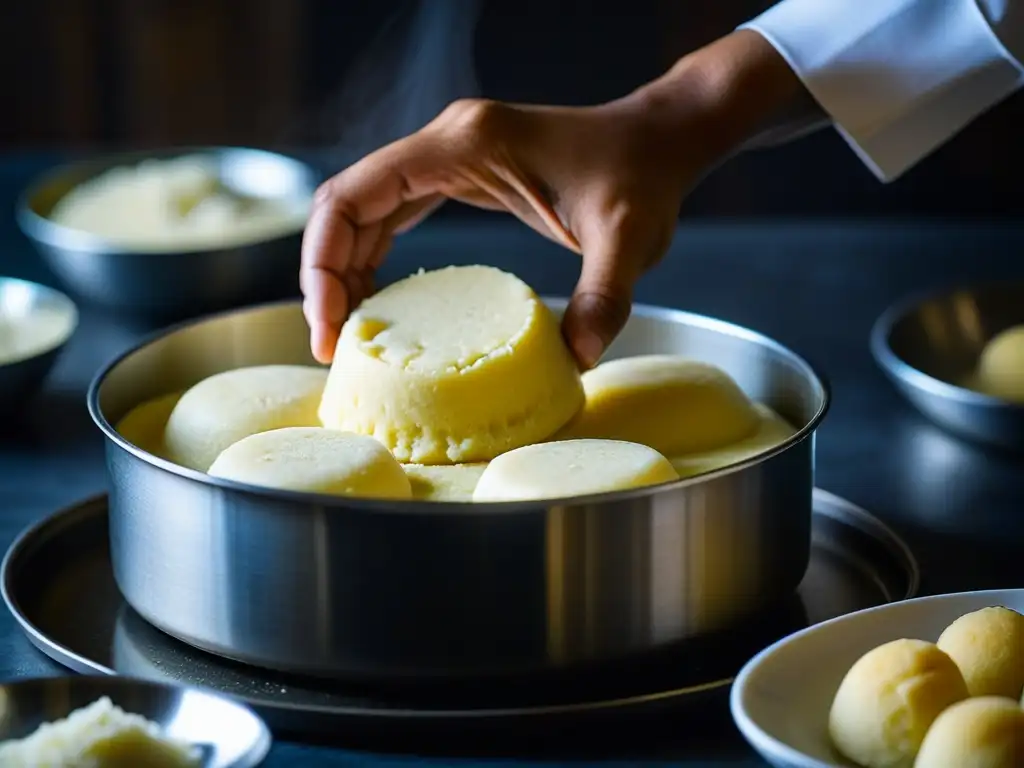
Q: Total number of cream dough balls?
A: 4